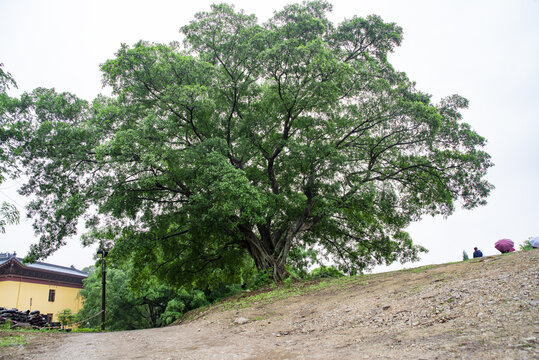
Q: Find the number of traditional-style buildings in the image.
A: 1